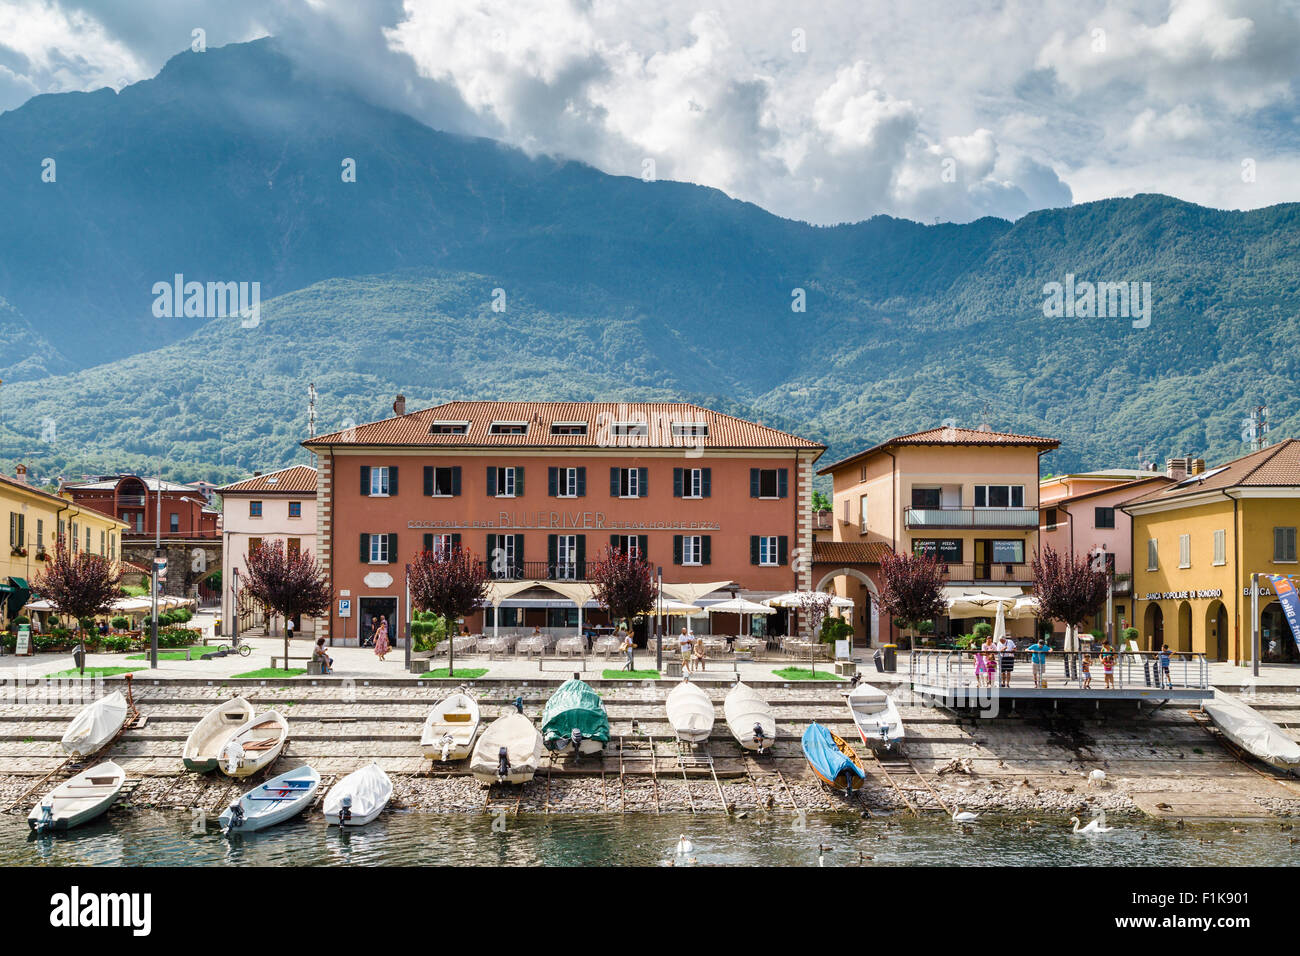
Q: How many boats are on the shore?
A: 14